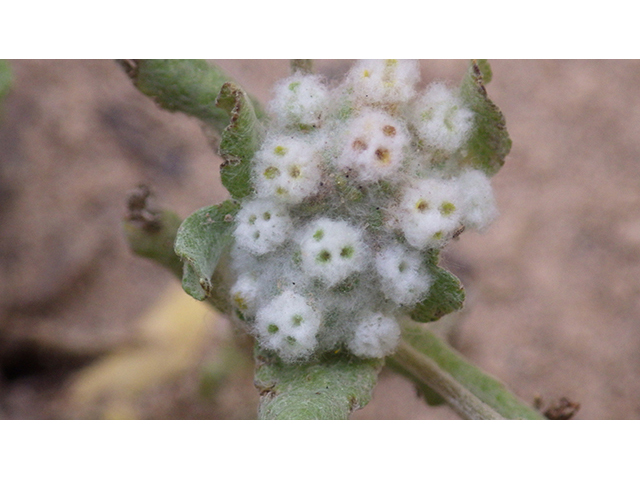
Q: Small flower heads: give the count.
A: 13